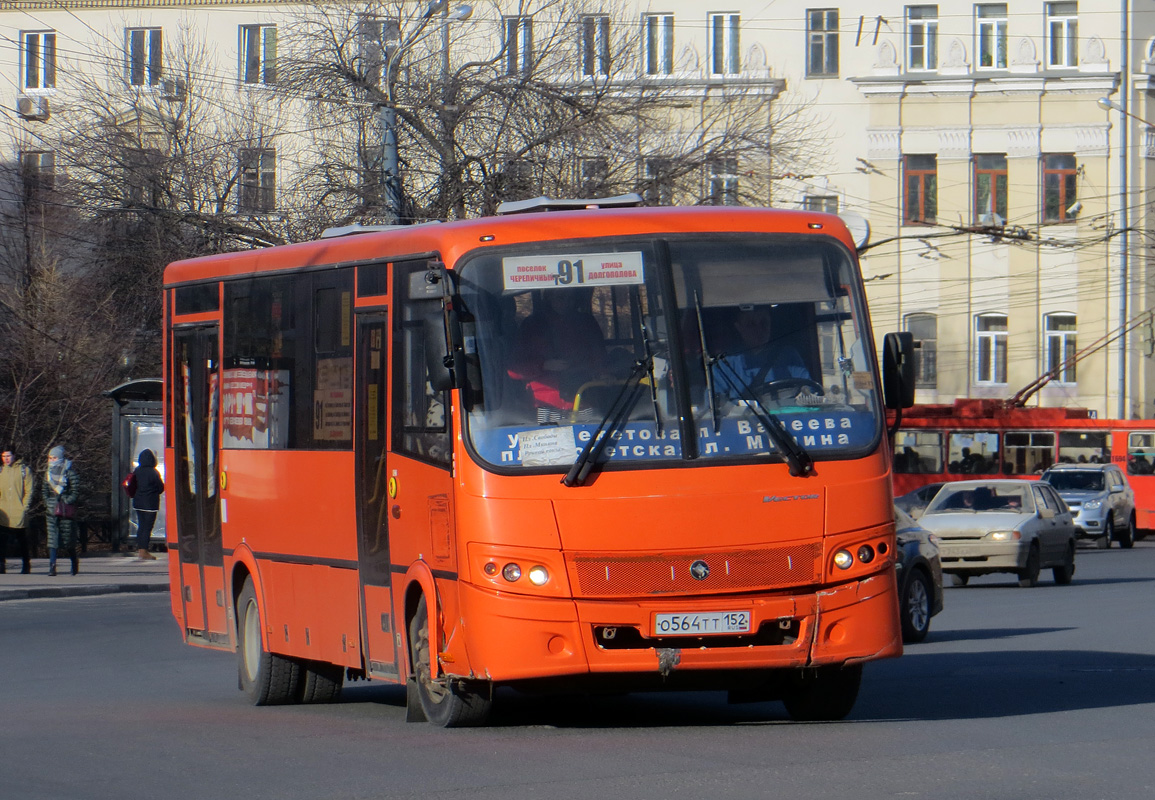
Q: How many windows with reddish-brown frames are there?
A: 3